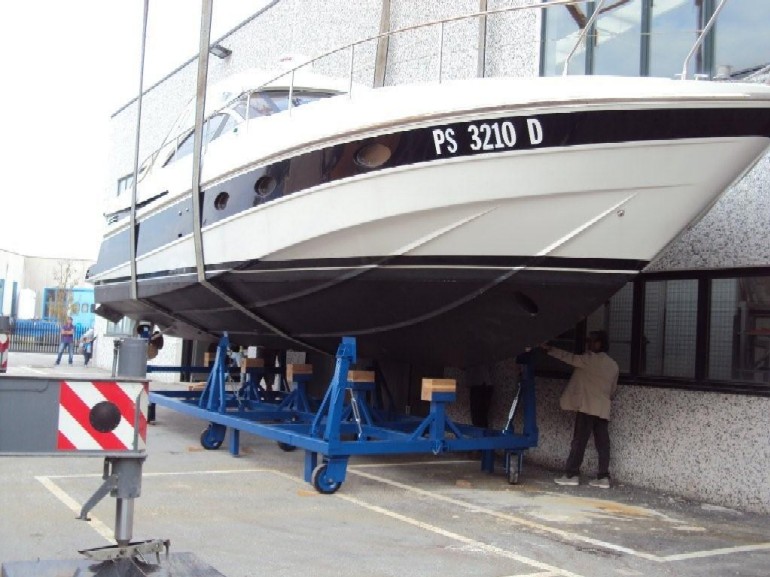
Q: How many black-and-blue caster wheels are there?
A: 4